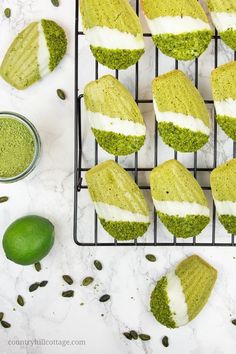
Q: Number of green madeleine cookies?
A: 11